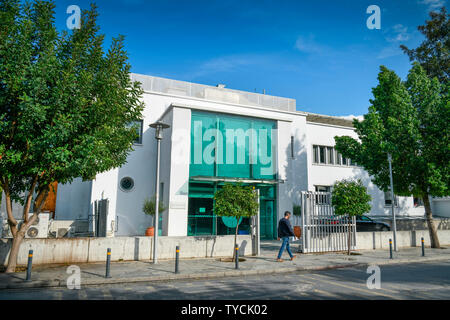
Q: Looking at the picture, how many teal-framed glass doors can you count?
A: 1